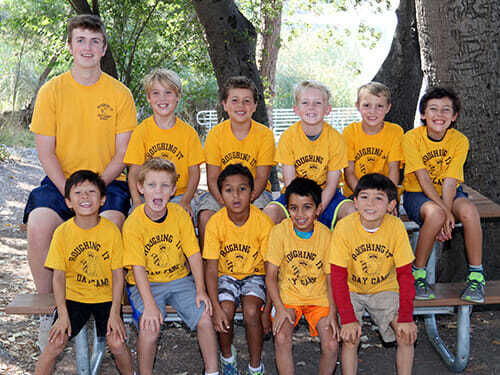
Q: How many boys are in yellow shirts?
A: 11